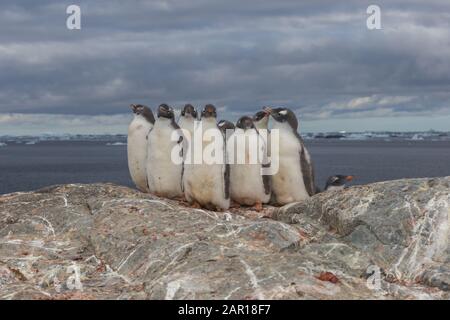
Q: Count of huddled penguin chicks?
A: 8